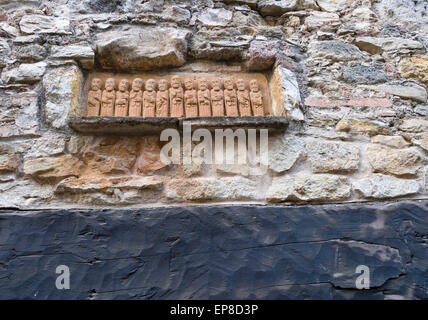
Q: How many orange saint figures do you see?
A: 13